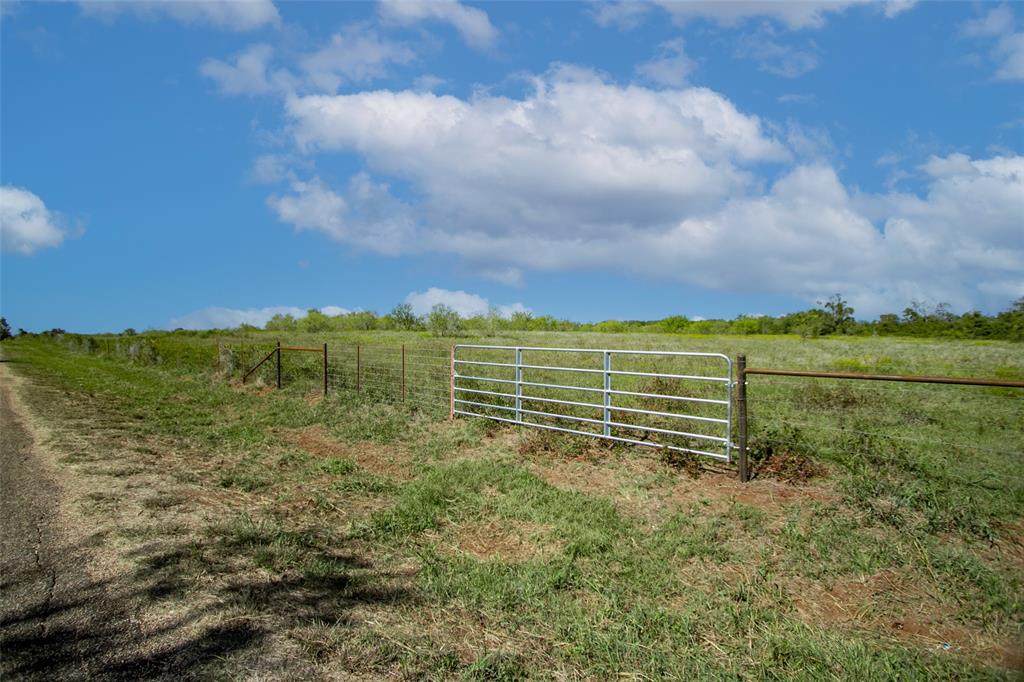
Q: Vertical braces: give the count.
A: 2